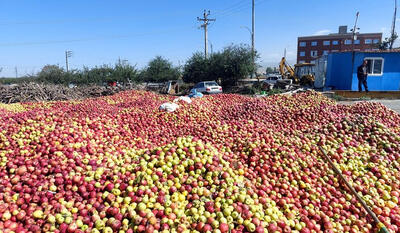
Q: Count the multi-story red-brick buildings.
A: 1